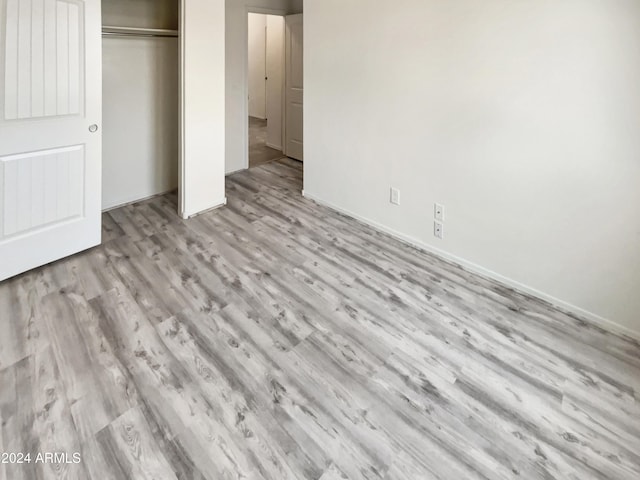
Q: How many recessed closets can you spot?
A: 1